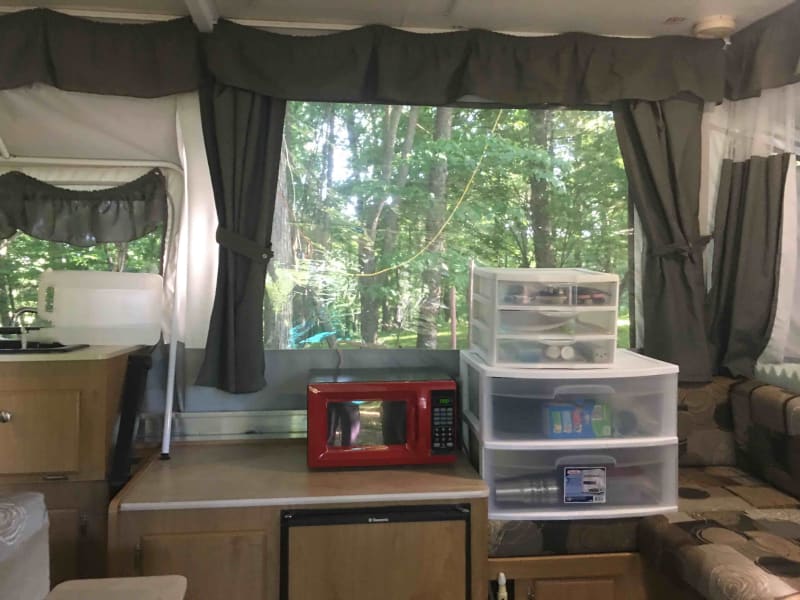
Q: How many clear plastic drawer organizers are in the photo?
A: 2